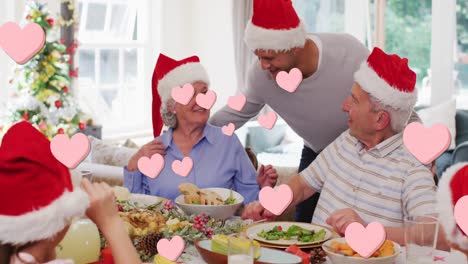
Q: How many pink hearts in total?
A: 15